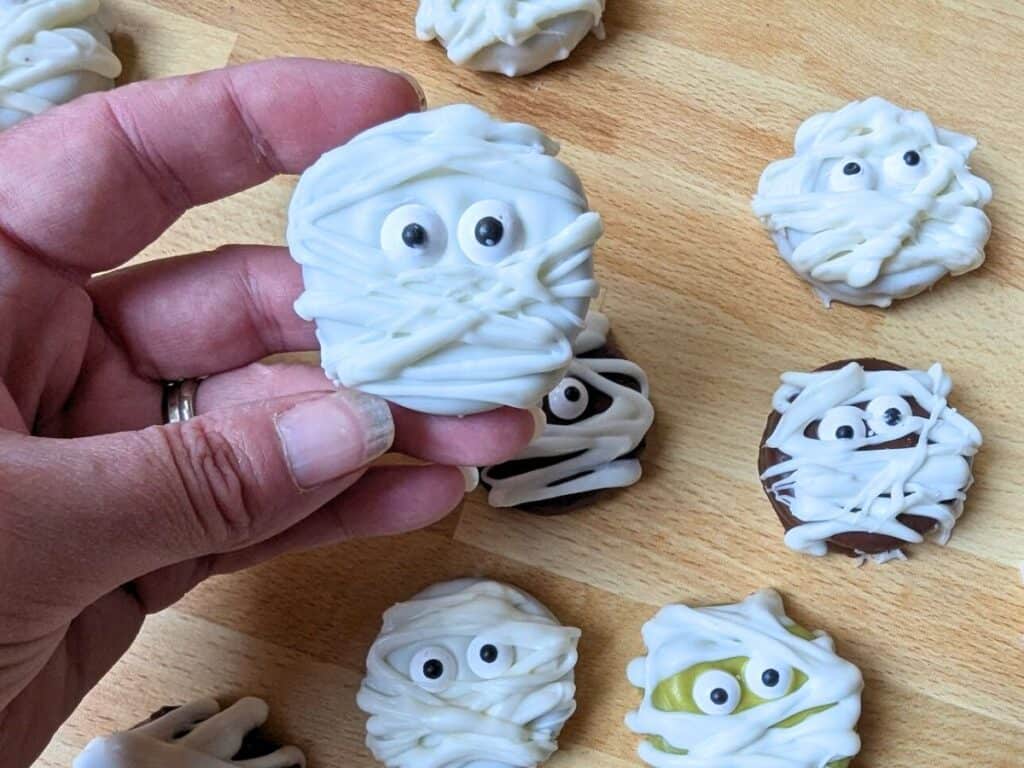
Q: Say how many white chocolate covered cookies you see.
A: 5